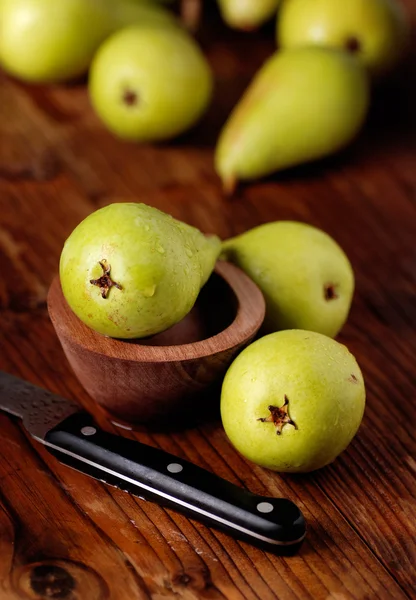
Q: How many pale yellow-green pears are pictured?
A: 8